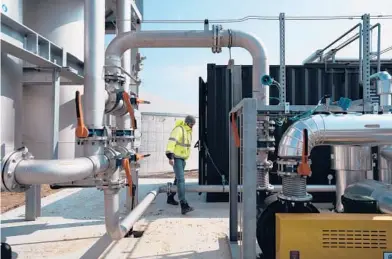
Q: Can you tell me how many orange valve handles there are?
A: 7